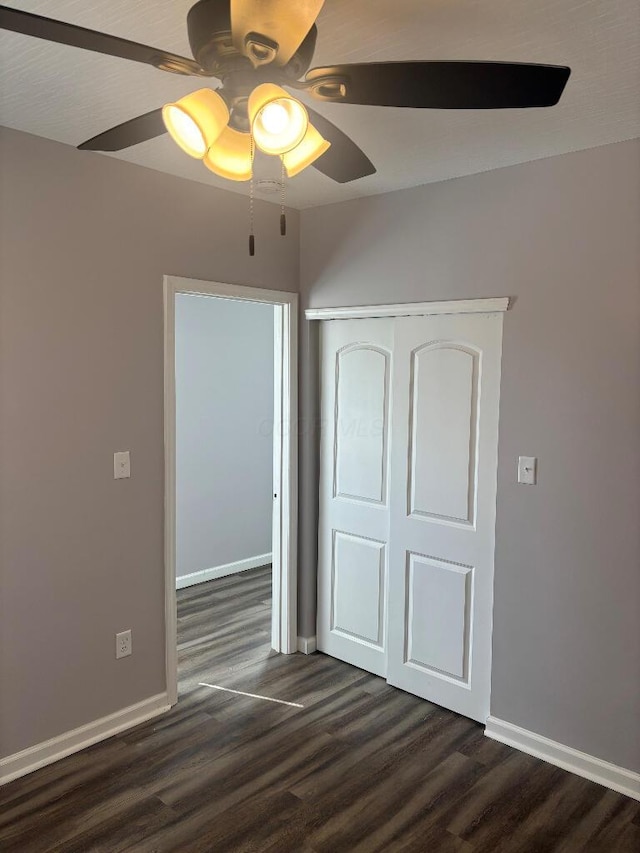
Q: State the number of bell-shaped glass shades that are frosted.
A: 4